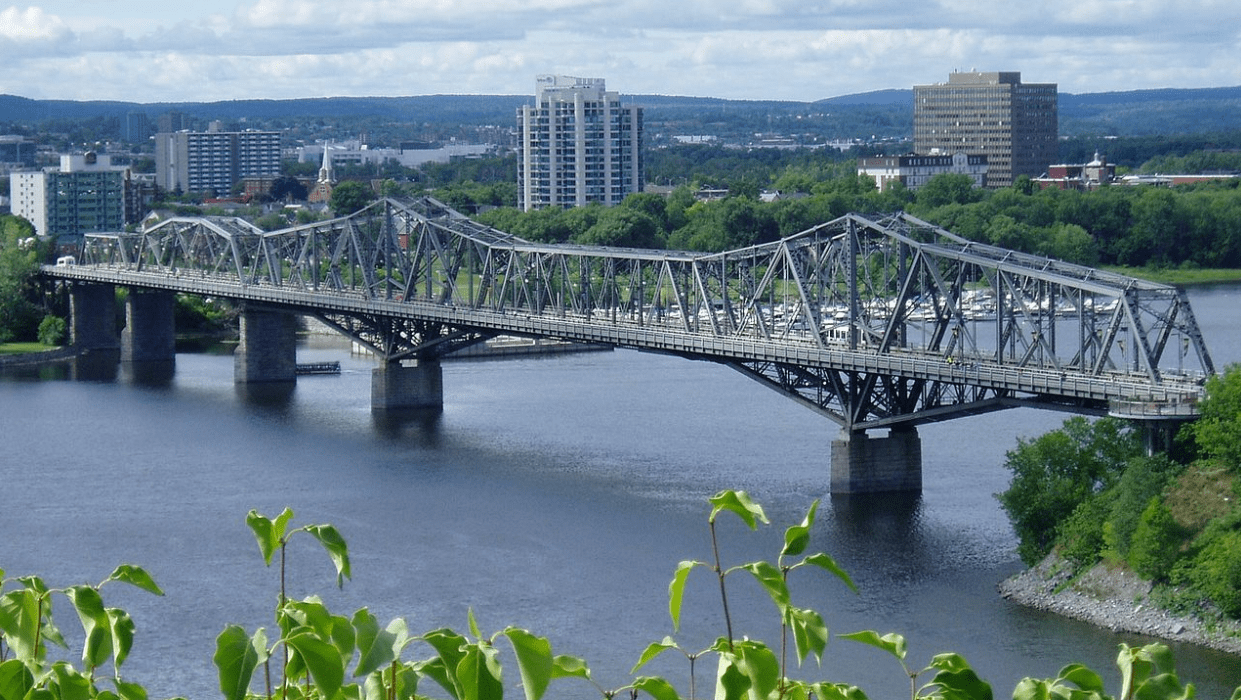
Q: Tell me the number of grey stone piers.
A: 5